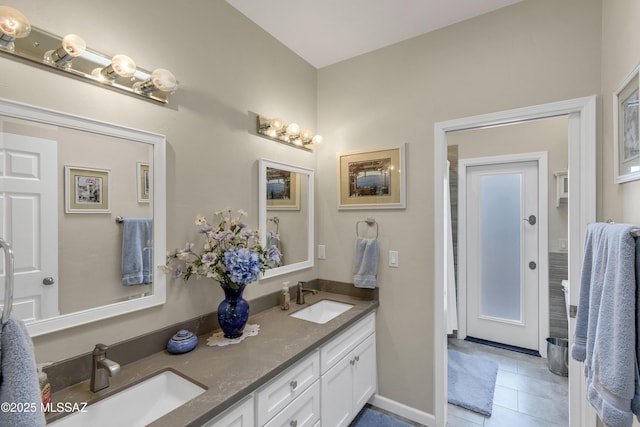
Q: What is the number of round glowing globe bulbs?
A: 8